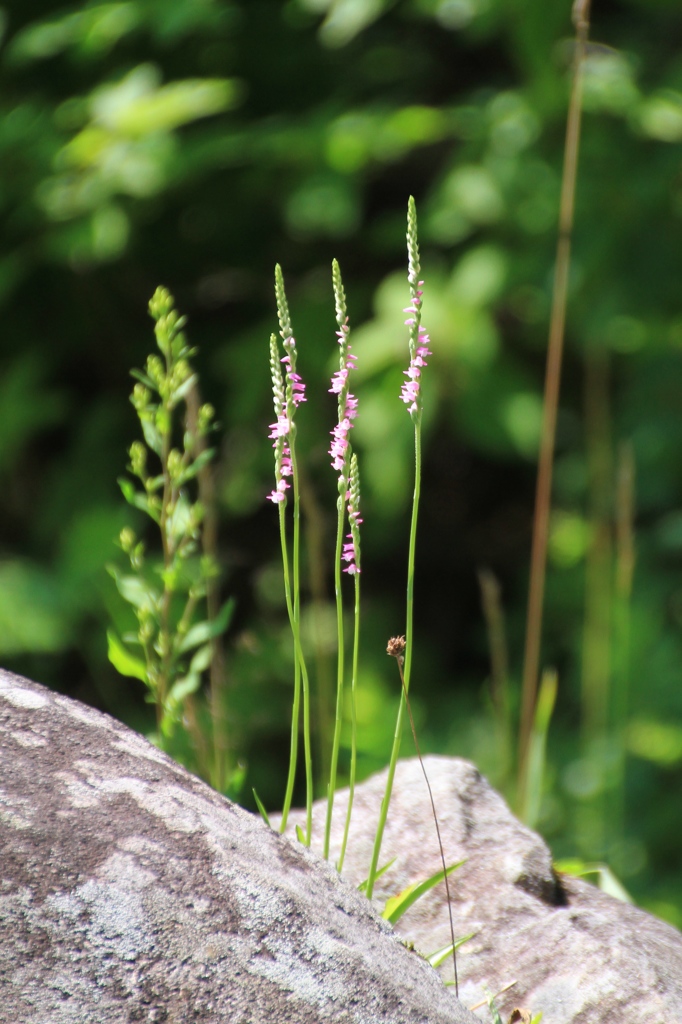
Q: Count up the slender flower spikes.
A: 5